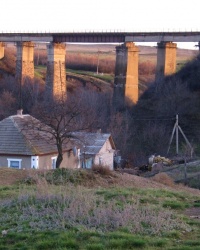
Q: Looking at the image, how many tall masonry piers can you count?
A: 4